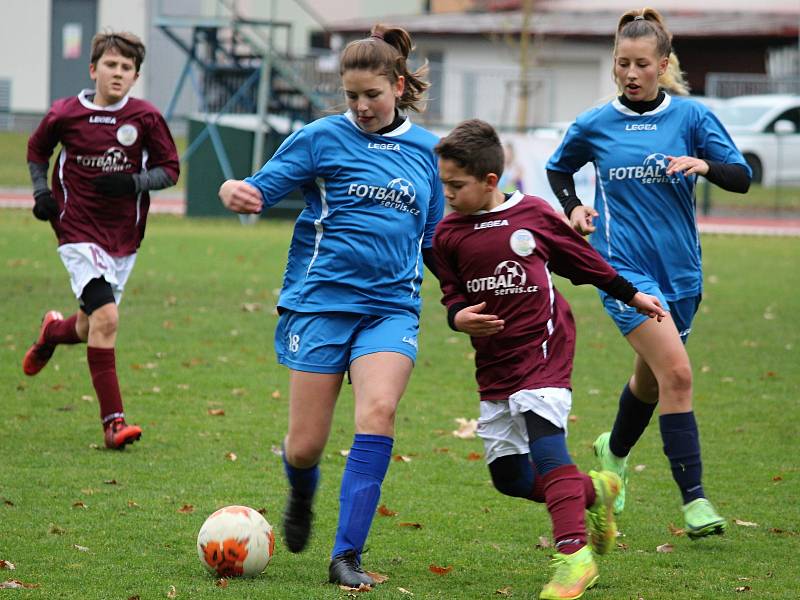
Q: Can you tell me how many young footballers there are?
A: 4